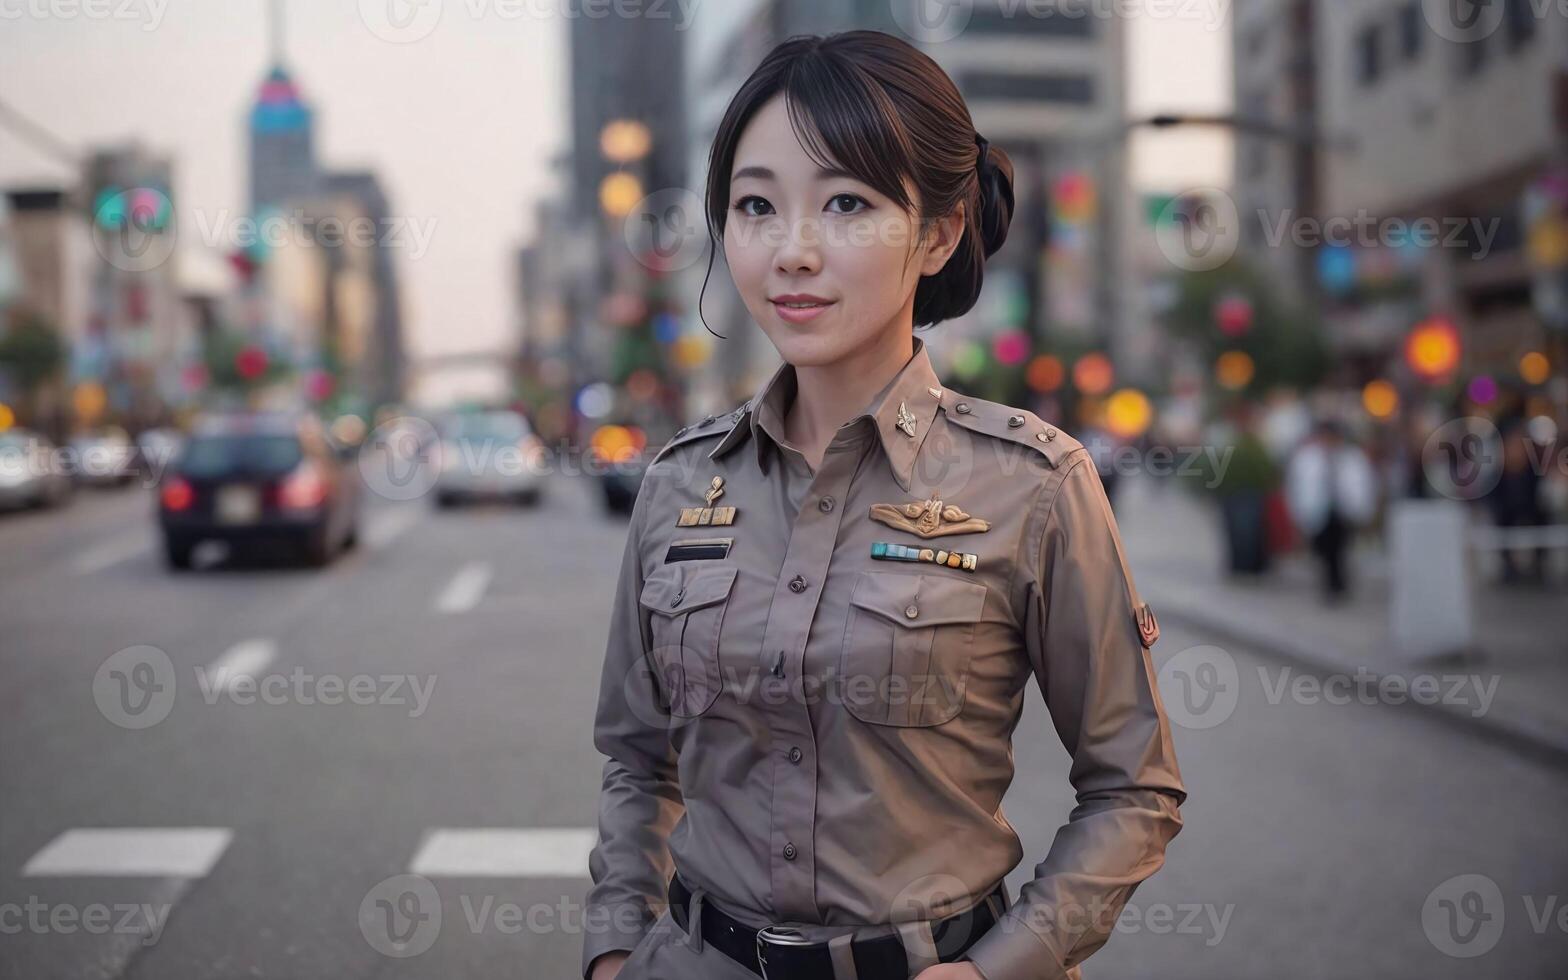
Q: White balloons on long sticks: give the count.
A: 0